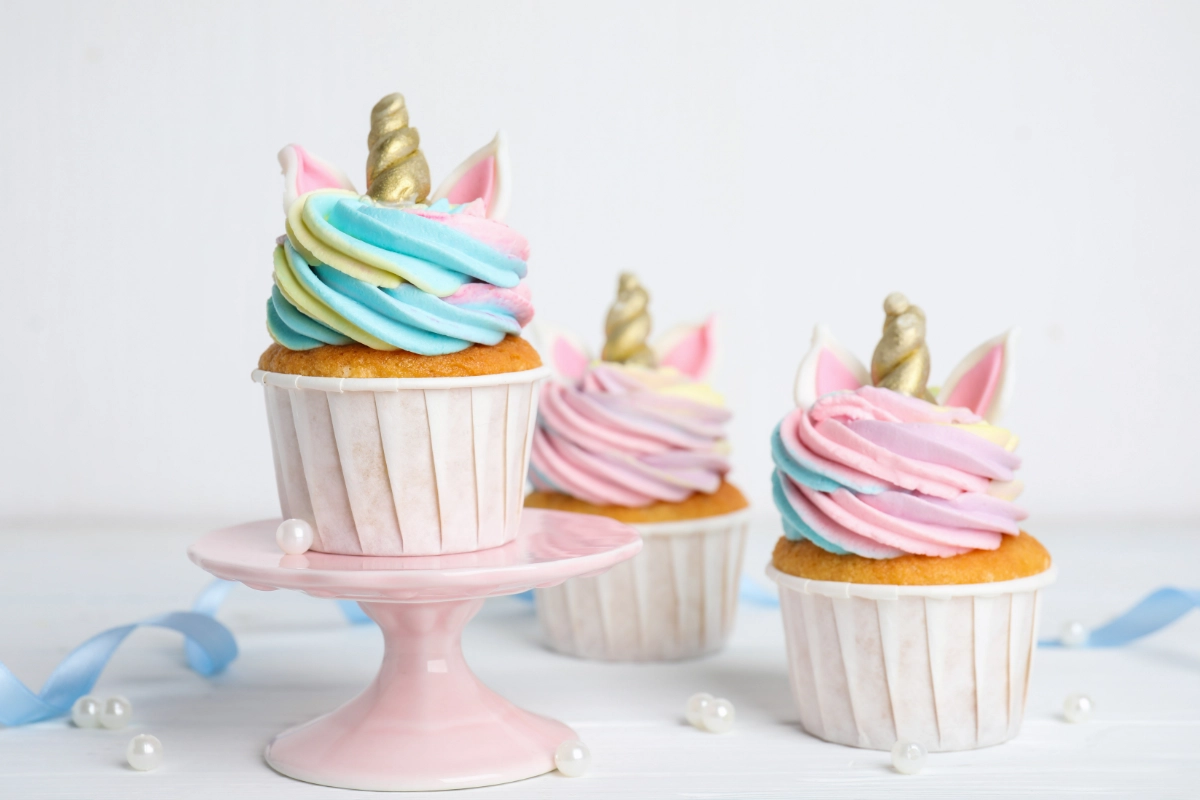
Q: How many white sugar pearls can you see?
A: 10